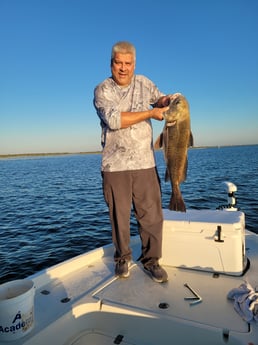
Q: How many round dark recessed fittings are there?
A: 3